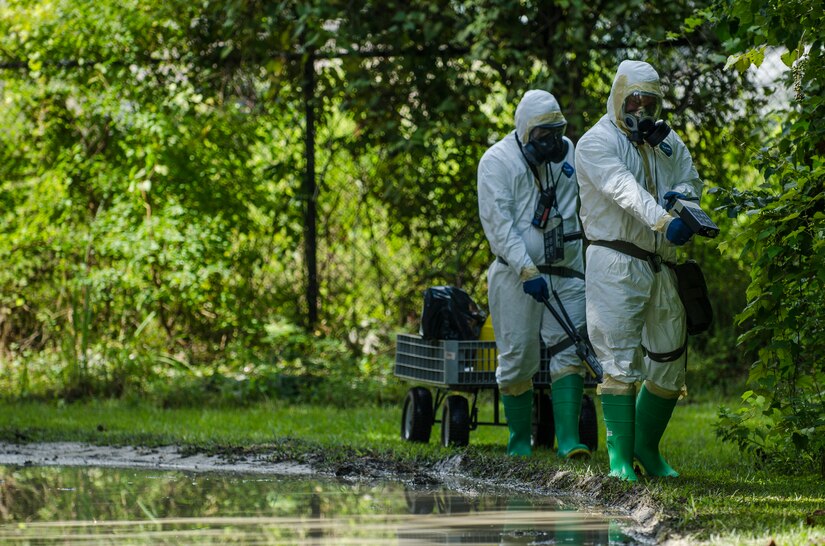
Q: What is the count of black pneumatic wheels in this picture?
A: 4